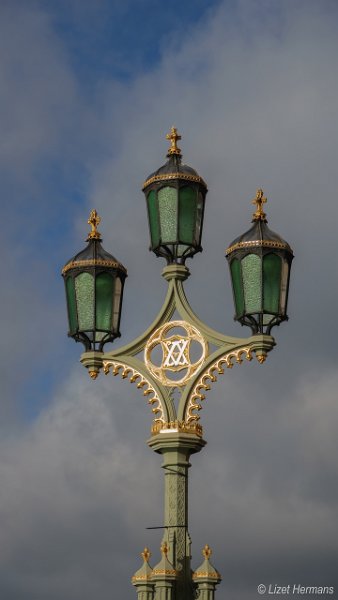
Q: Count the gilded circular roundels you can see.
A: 1